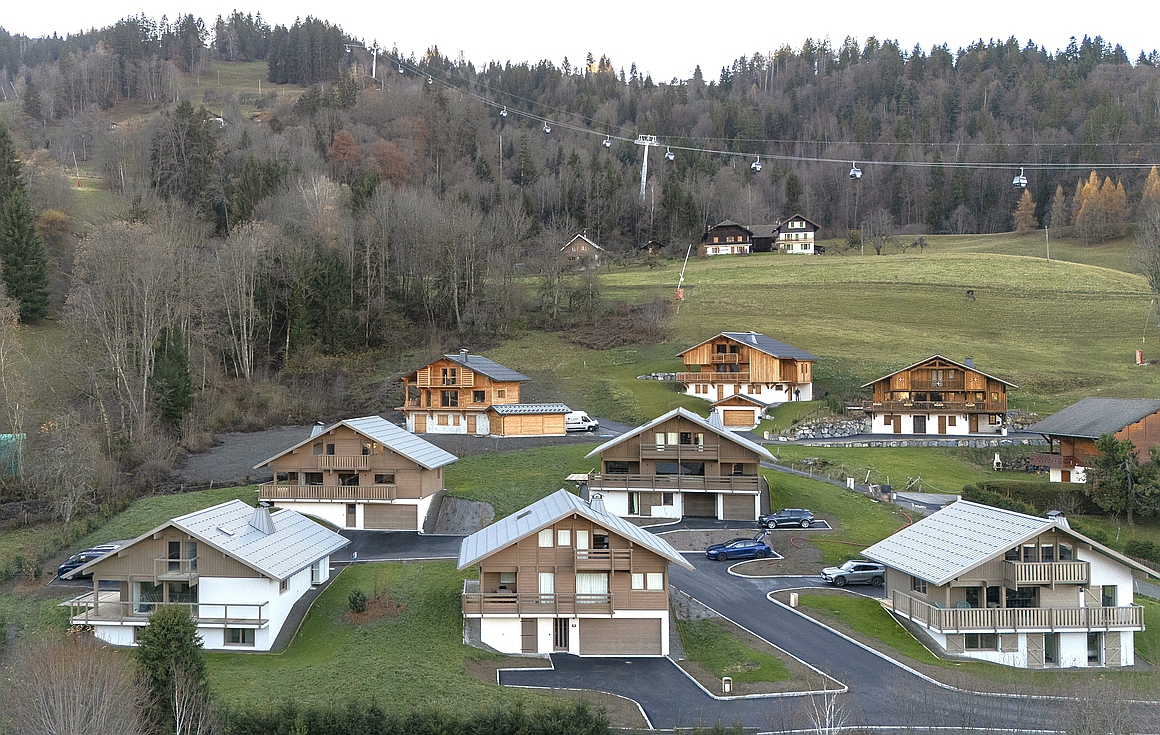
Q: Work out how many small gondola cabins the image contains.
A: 10